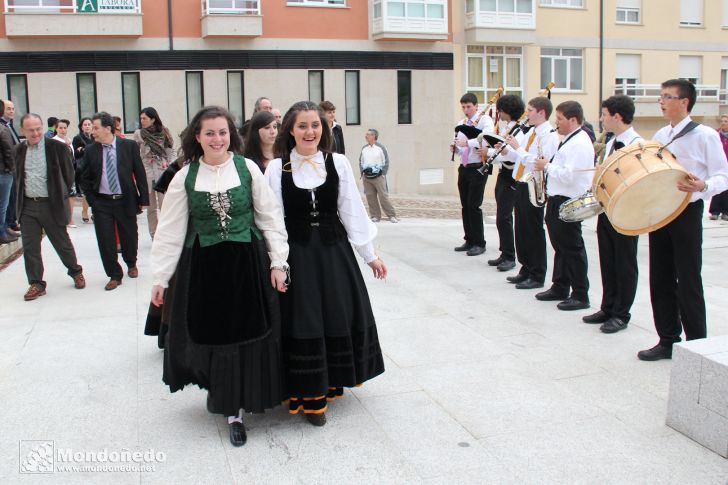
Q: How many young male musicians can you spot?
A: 6